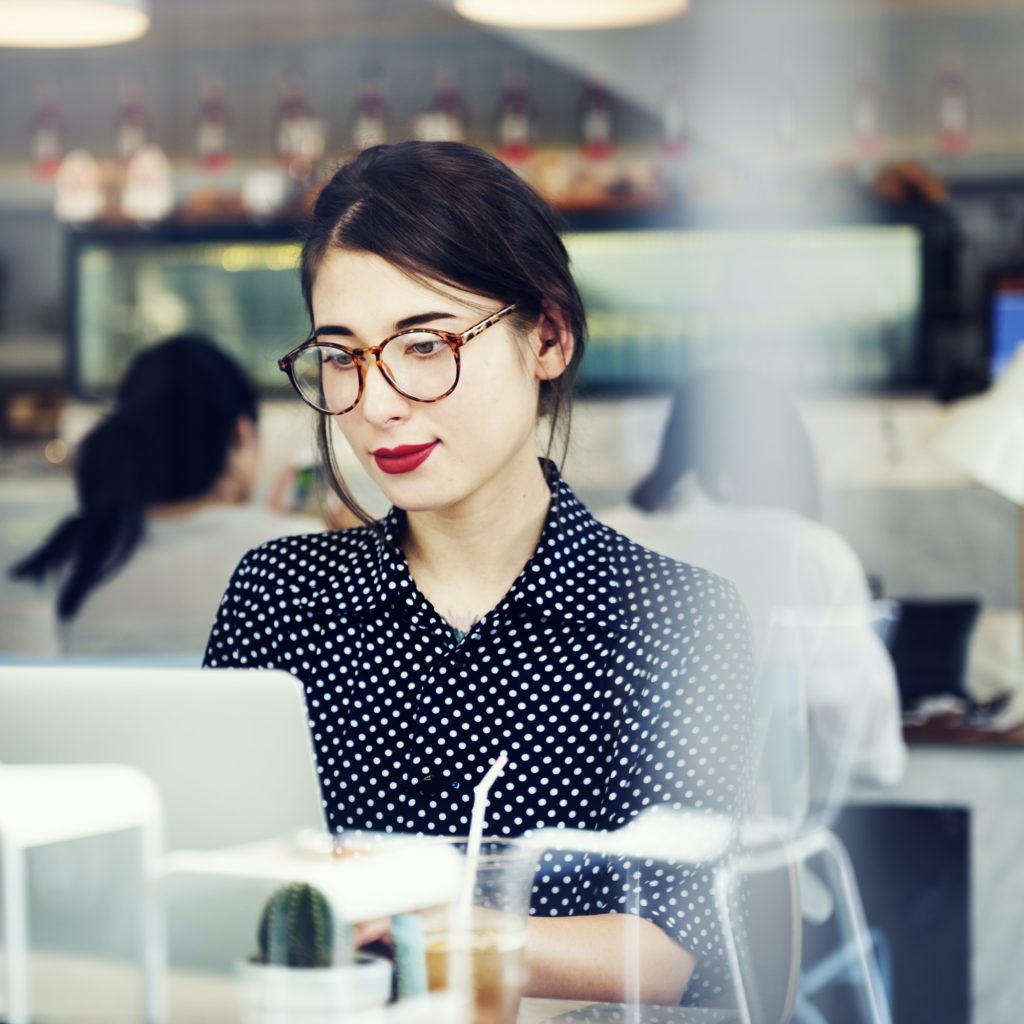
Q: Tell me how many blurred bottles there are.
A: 12